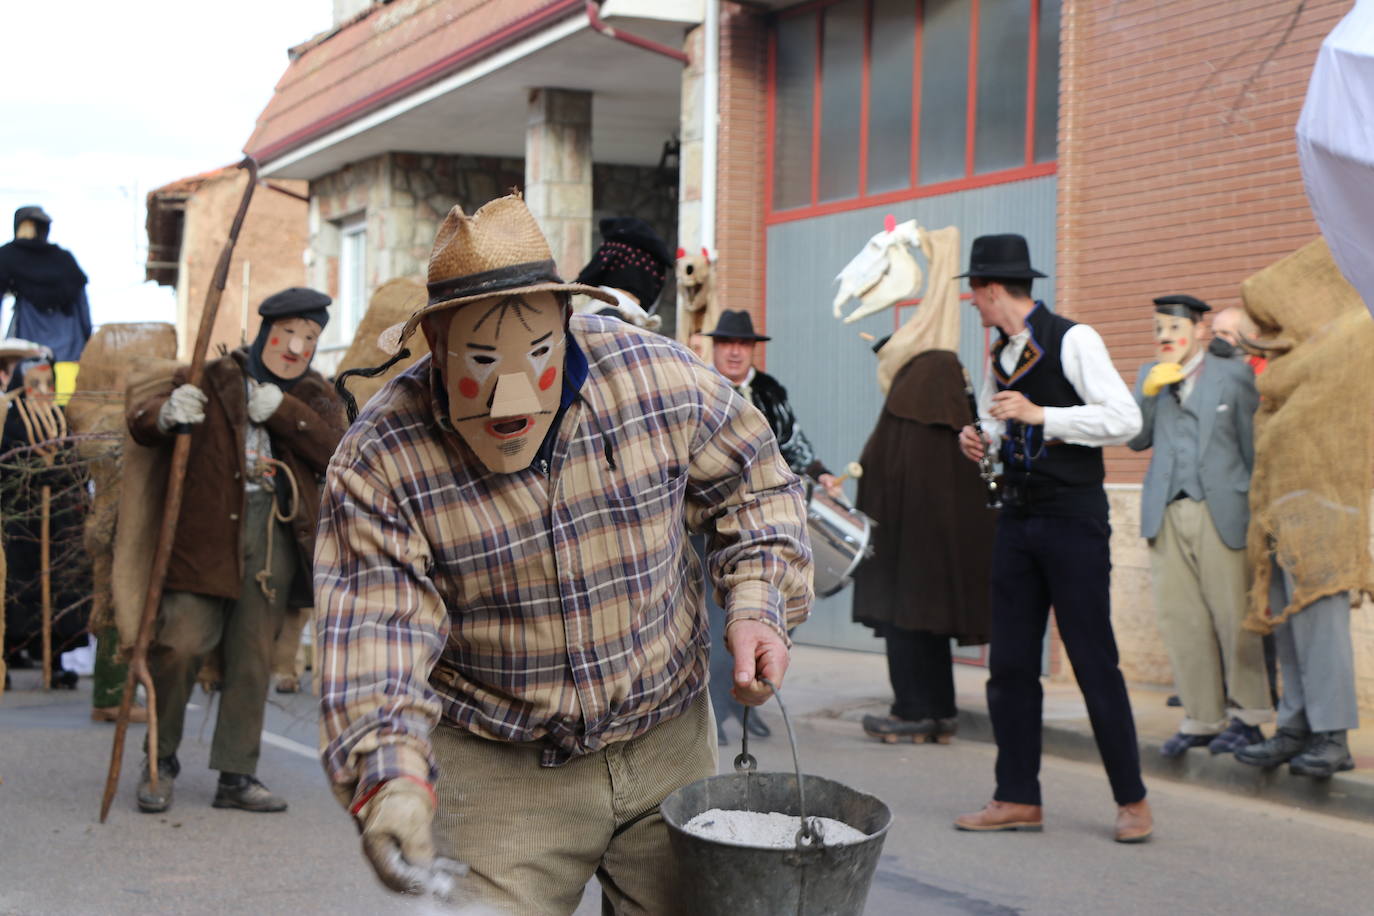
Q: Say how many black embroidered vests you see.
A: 1